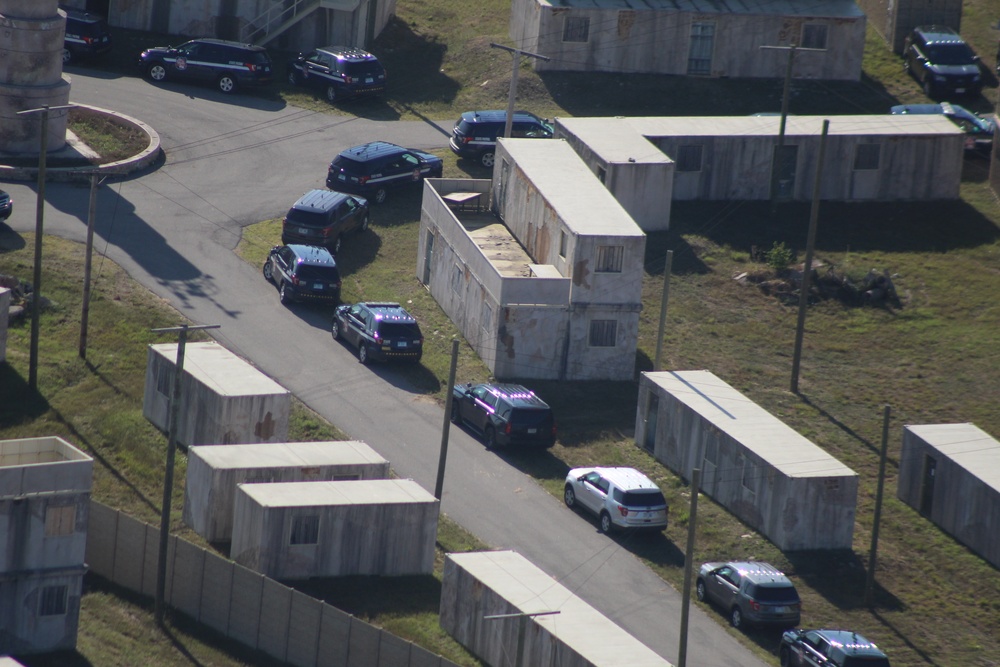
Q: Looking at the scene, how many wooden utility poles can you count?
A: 11